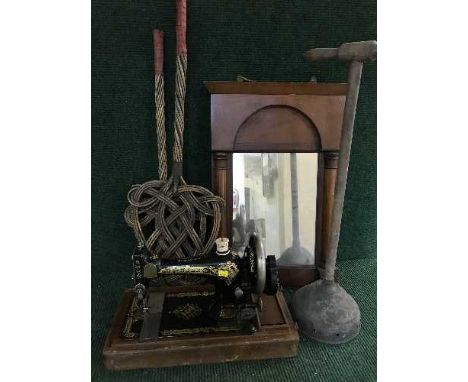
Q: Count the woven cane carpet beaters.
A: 2